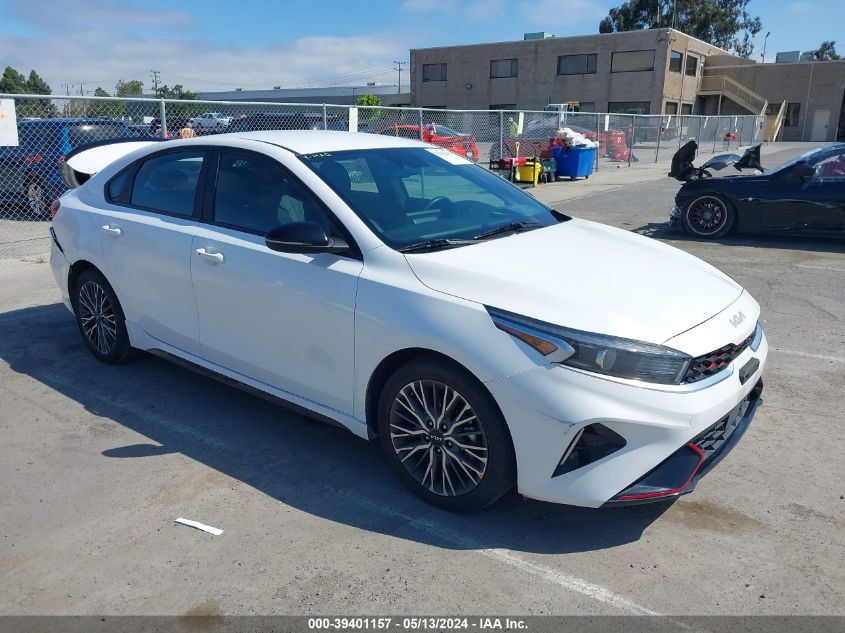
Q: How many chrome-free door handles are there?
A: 2